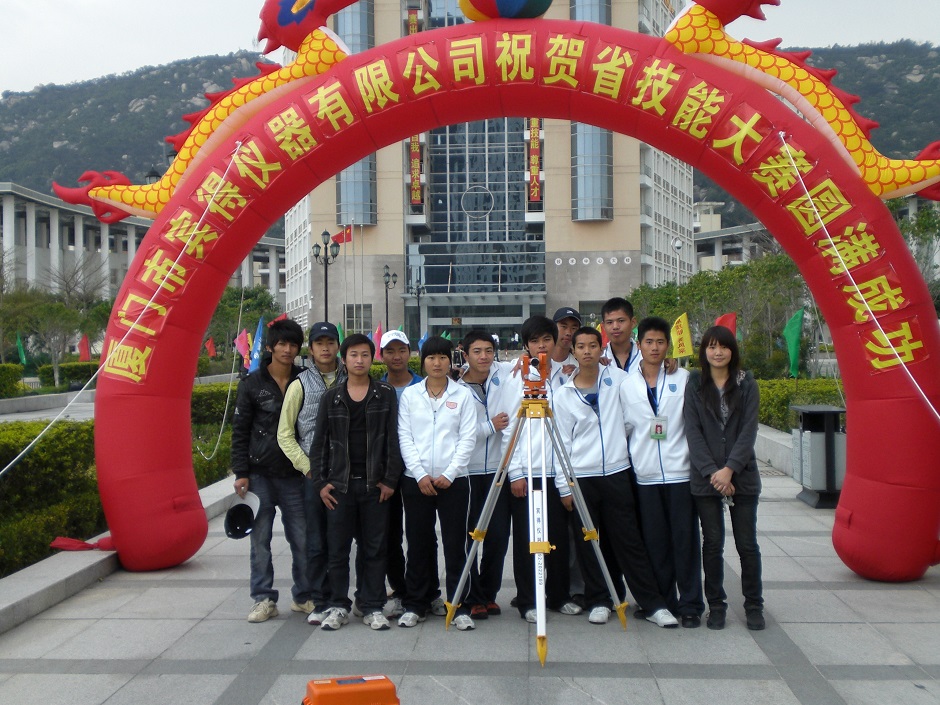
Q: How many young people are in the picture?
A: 12